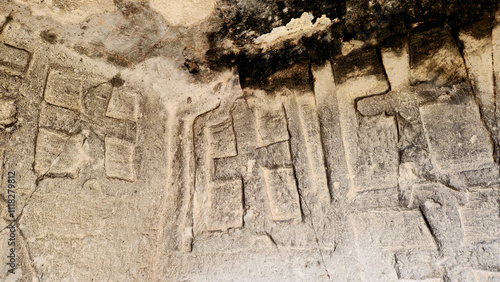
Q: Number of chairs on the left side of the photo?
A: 0